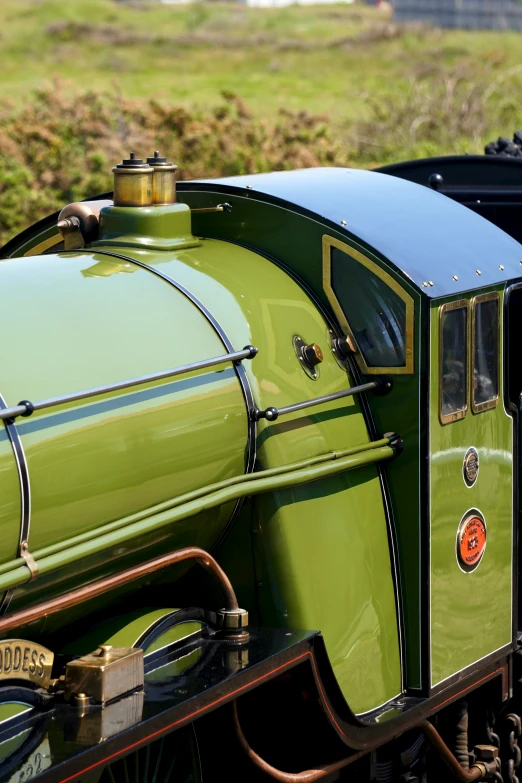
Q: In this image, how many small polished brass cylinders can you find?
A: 2